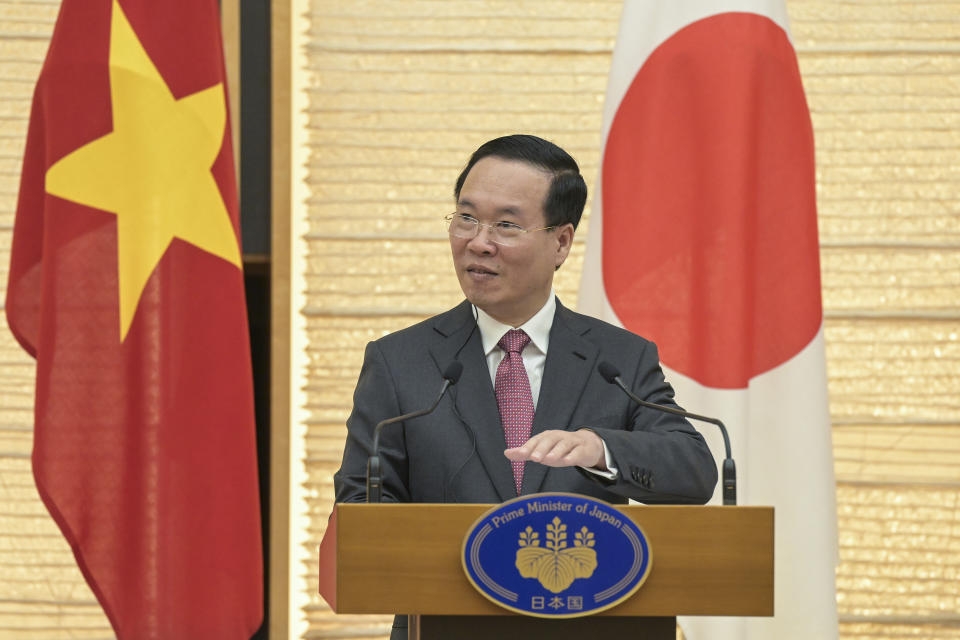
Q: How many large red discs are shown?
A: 1